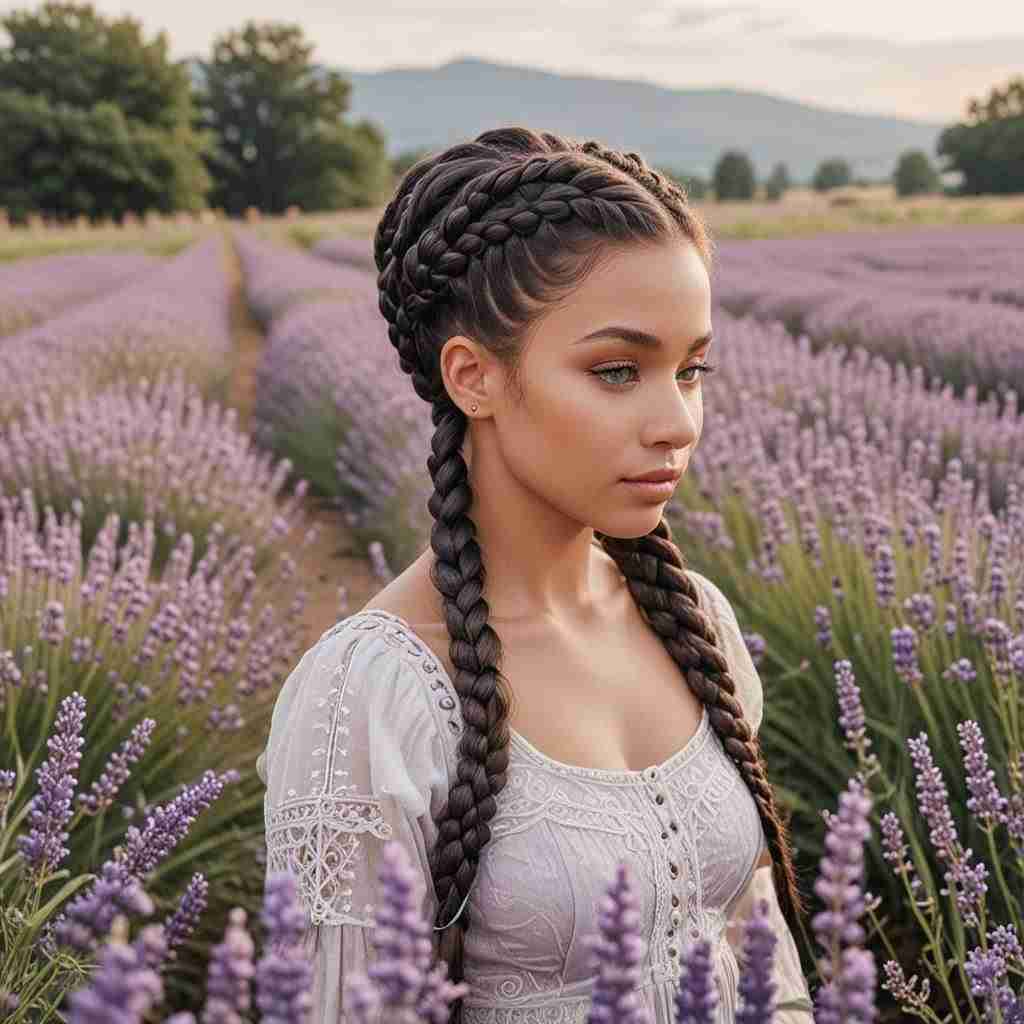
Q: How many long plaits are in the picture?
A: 2